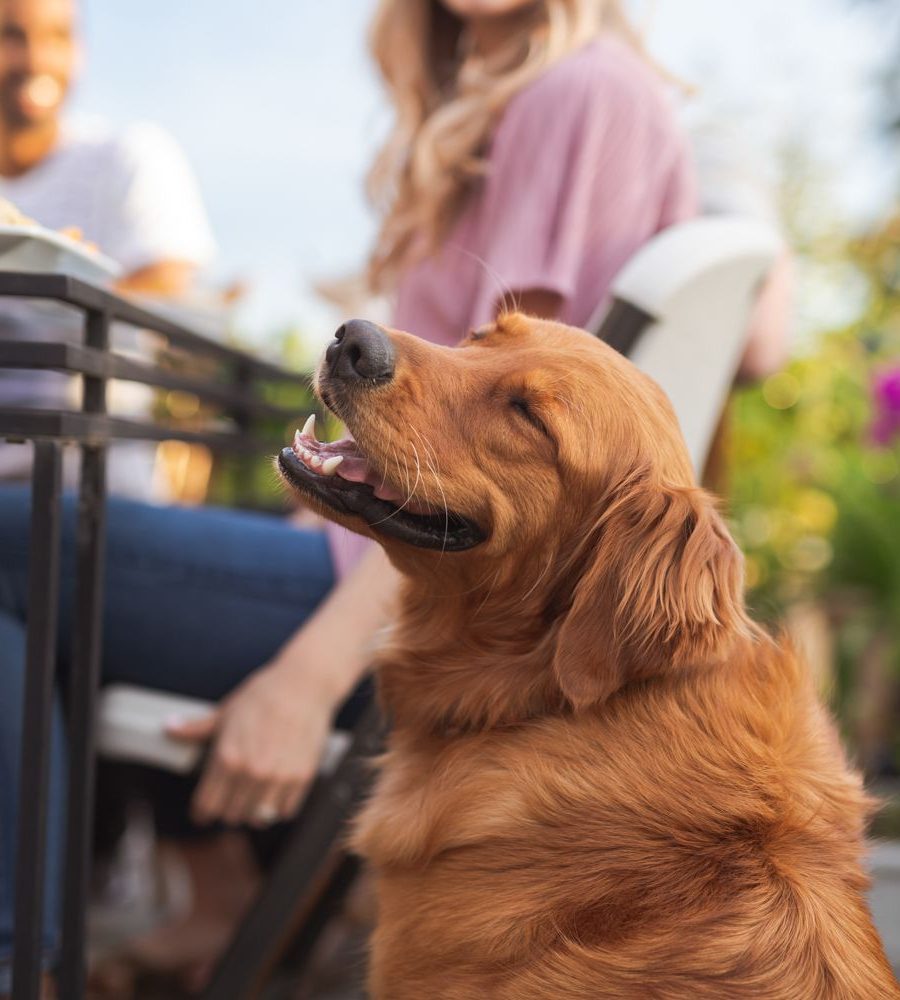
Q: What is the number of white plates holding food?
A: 1